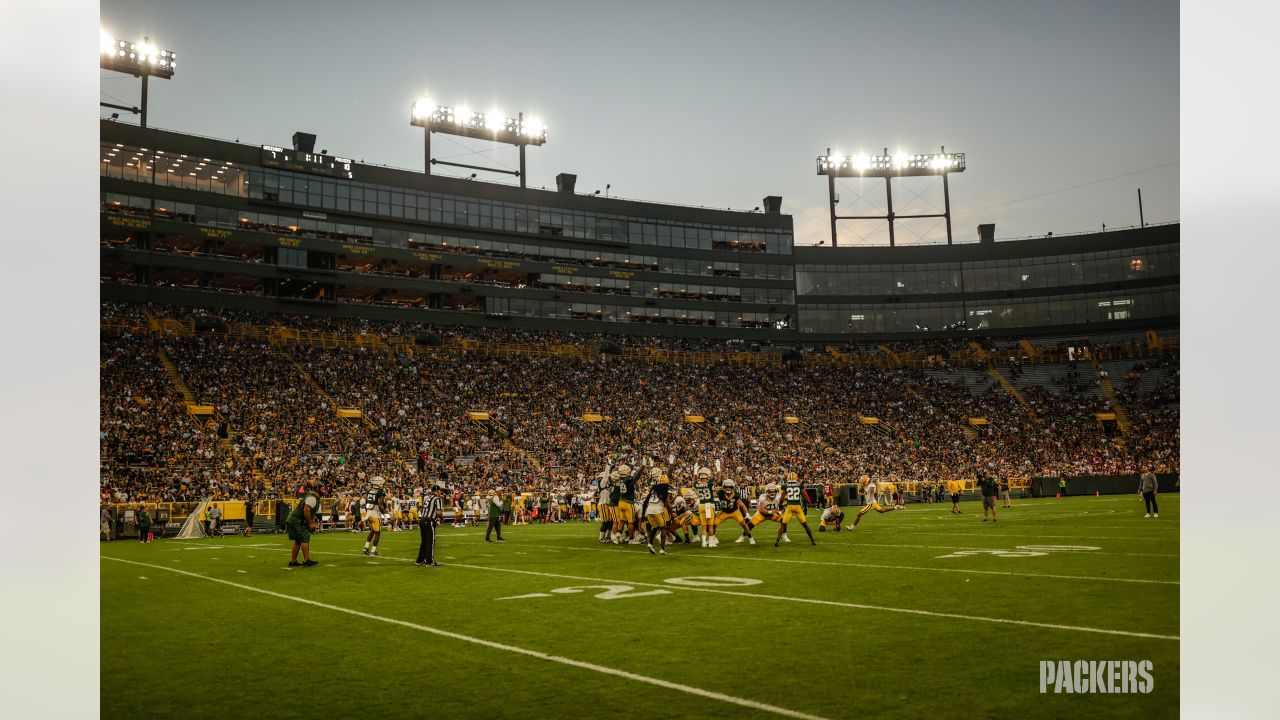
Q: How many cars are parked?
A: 0